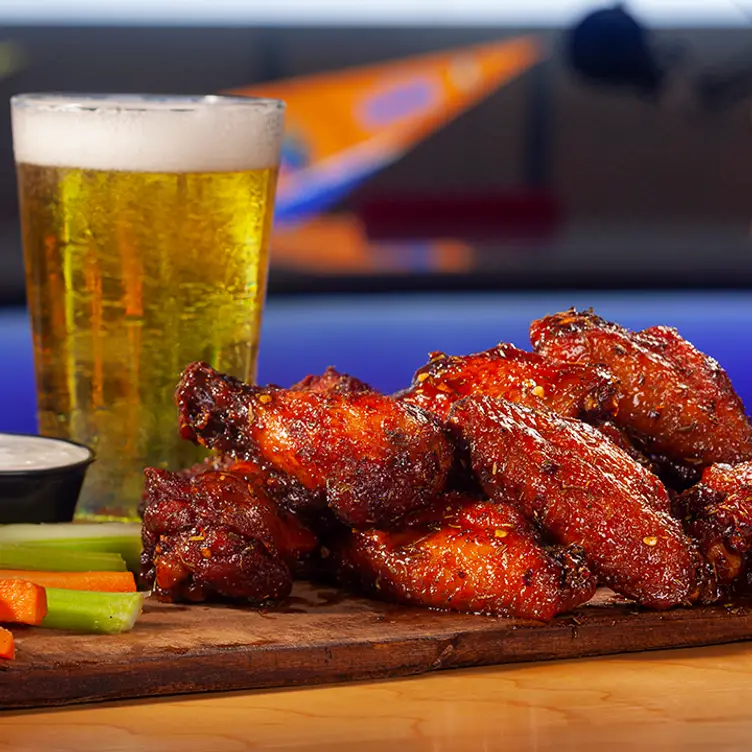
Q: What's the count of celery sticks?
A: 3